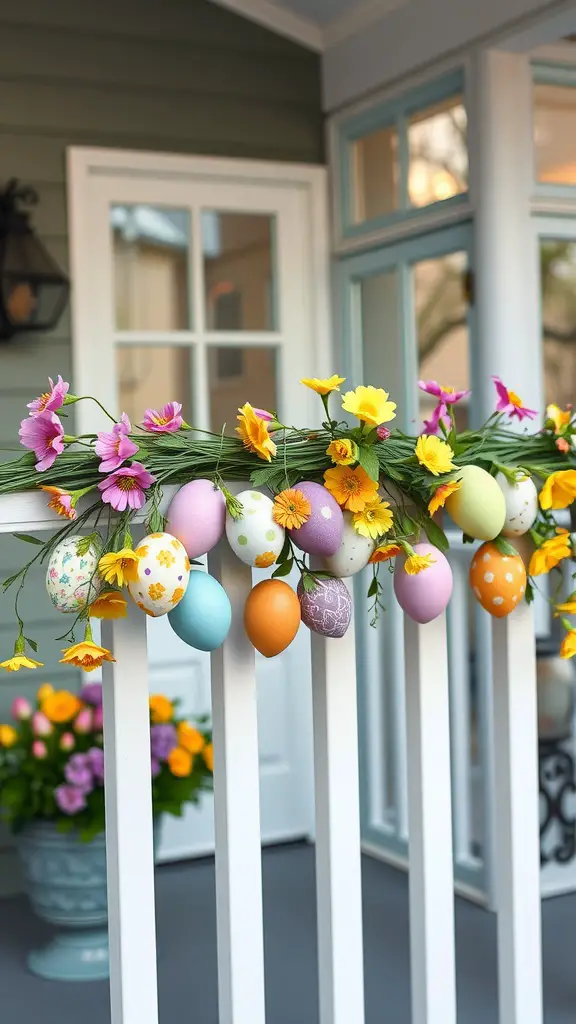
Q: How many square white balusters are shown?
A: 5